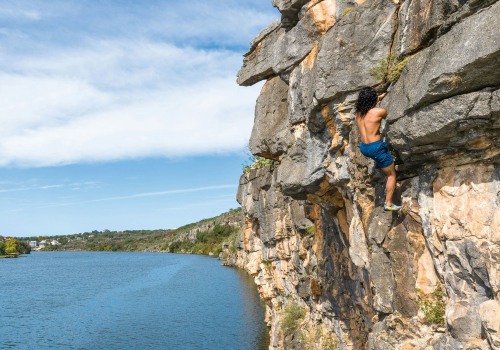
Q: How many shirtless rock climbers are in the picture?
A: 1